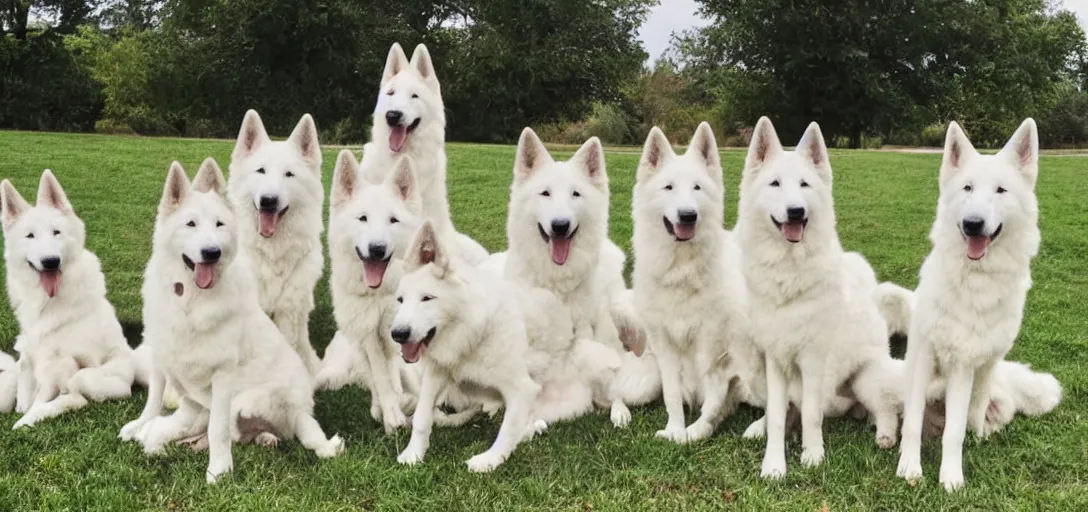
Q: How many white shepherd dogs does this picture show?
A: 10